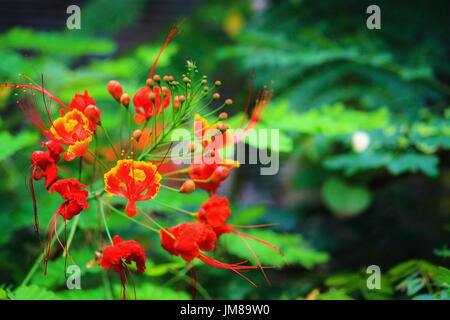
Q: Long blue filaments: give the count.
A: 0